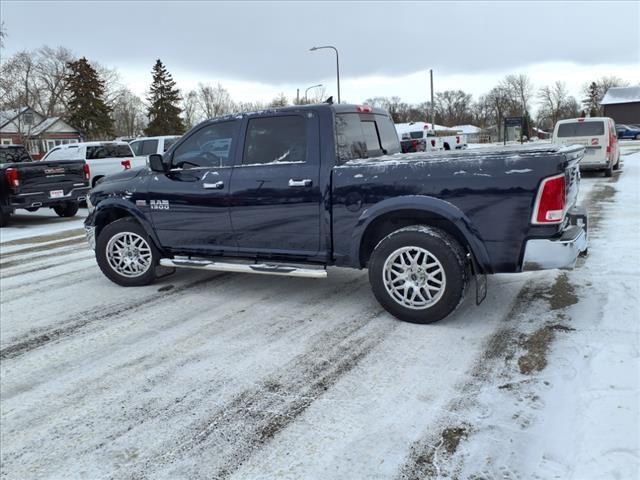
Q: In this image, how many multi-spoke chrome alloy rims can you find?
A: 2